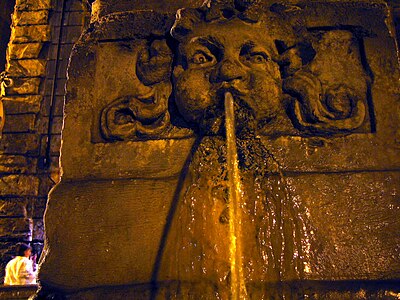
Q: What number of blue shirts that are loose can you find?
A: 0